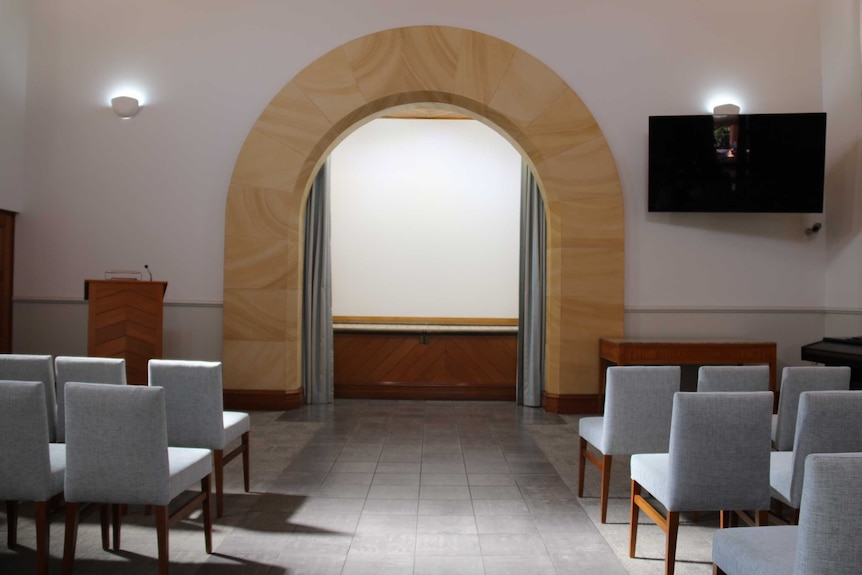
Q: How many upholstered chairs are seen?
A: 11